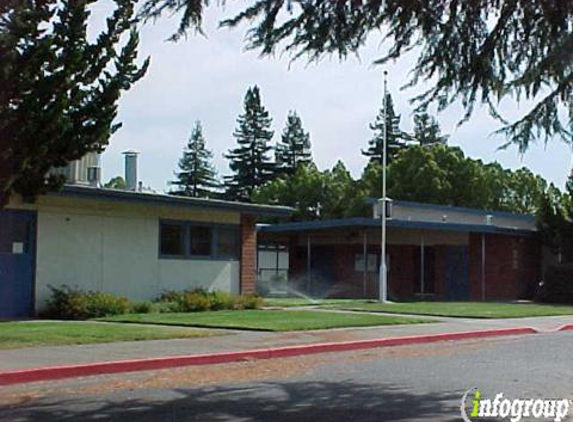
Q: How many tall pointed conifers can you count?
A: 5